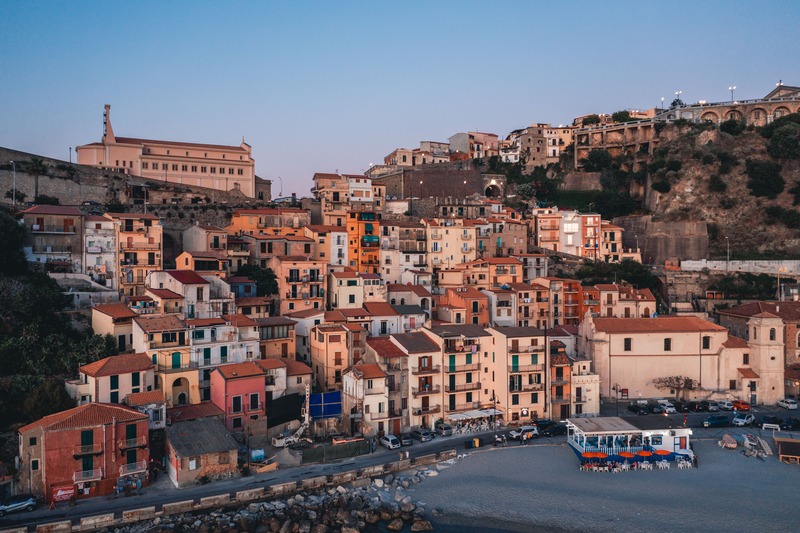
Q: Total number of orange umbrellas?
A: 5